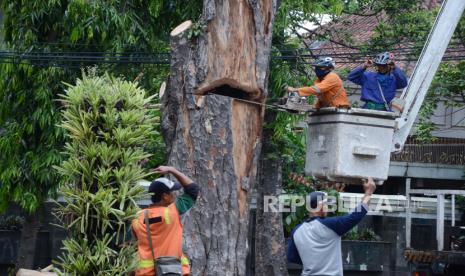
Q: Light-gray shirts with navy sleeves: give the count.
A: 1